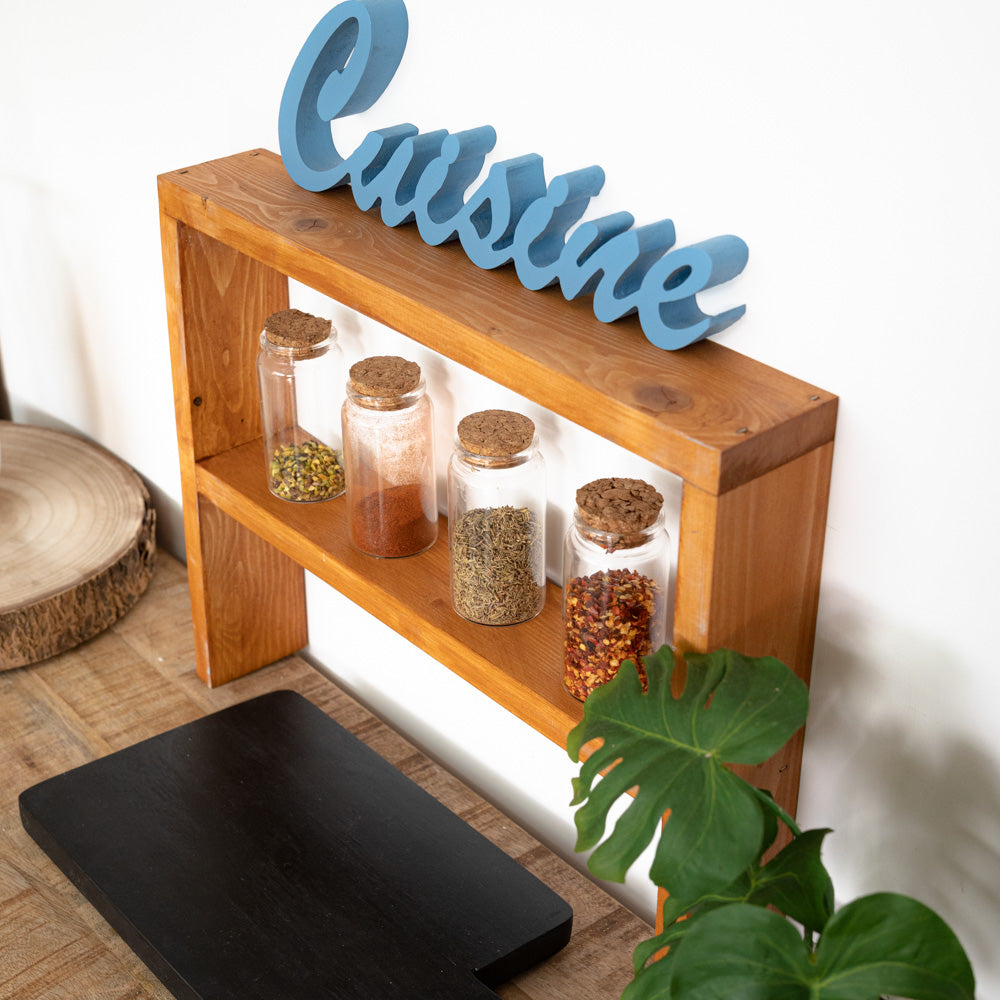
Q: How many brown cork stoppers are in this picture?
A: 4